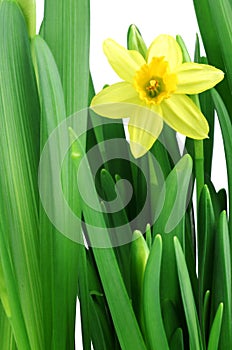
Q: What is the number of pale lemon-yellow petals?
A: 6